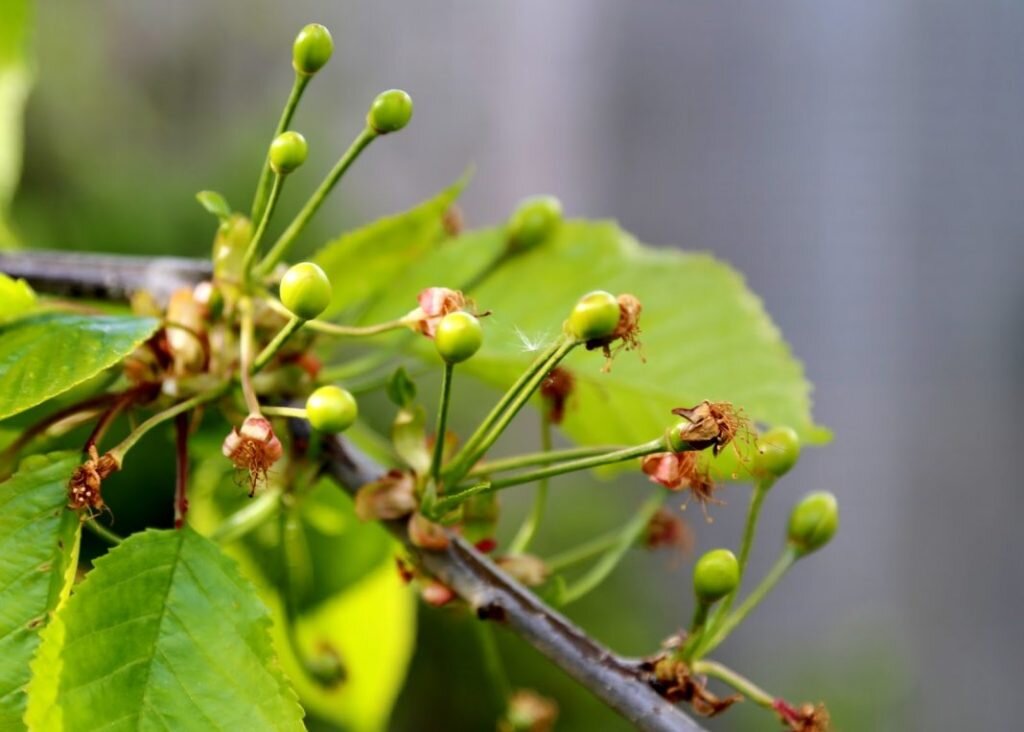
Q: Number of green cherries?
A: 11